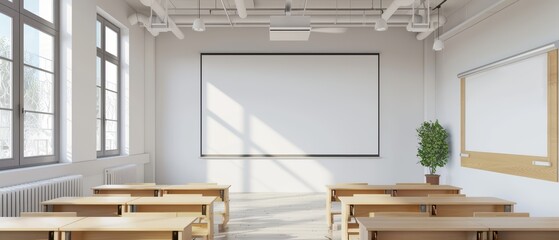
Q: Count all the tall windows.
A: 2